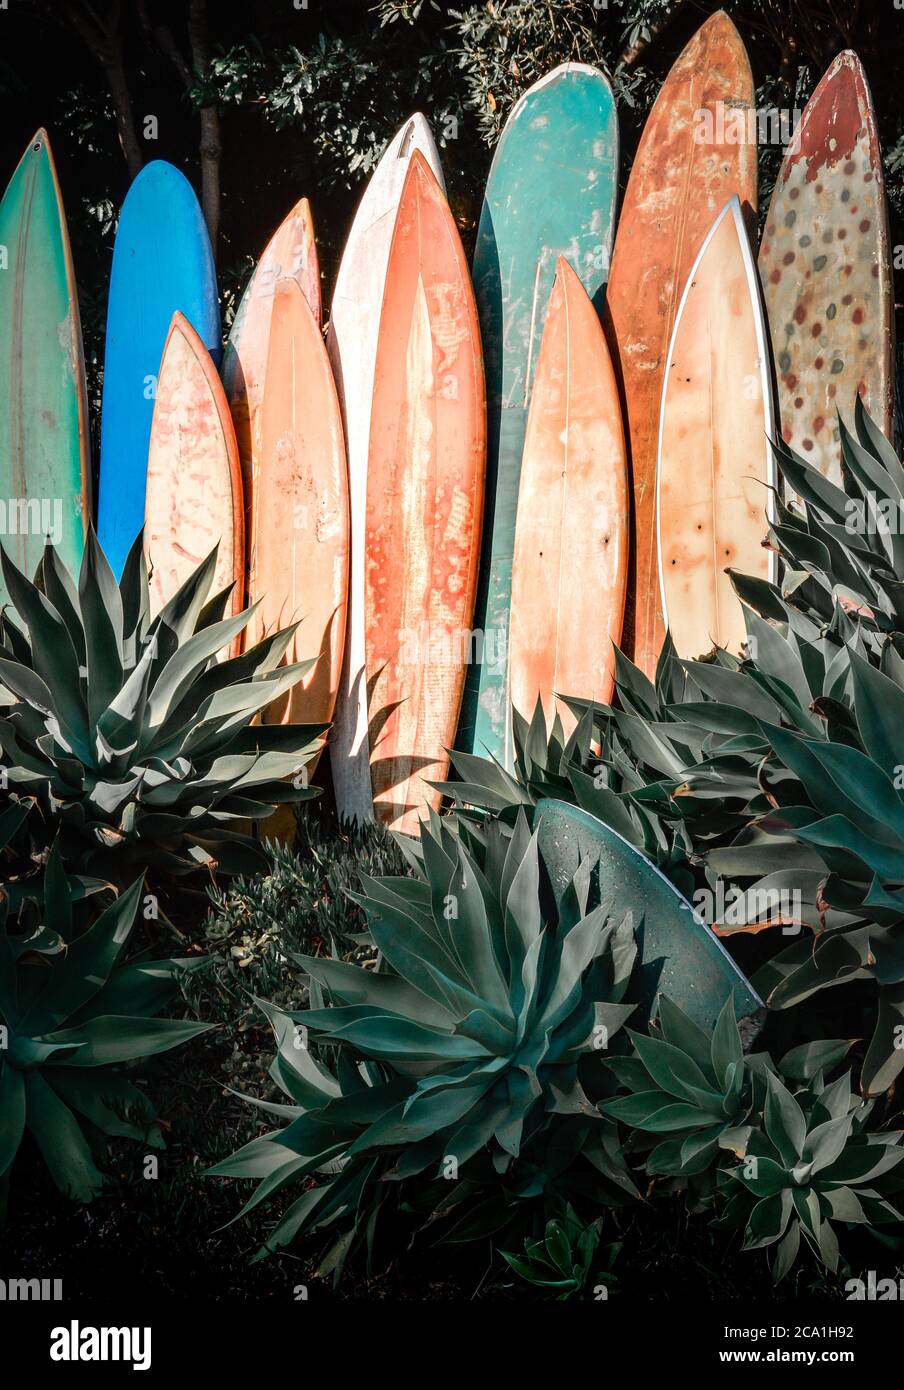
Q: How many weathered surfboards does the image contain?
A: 13